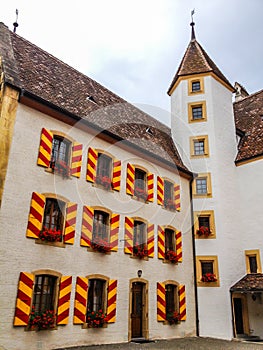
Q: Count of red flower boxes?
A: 13